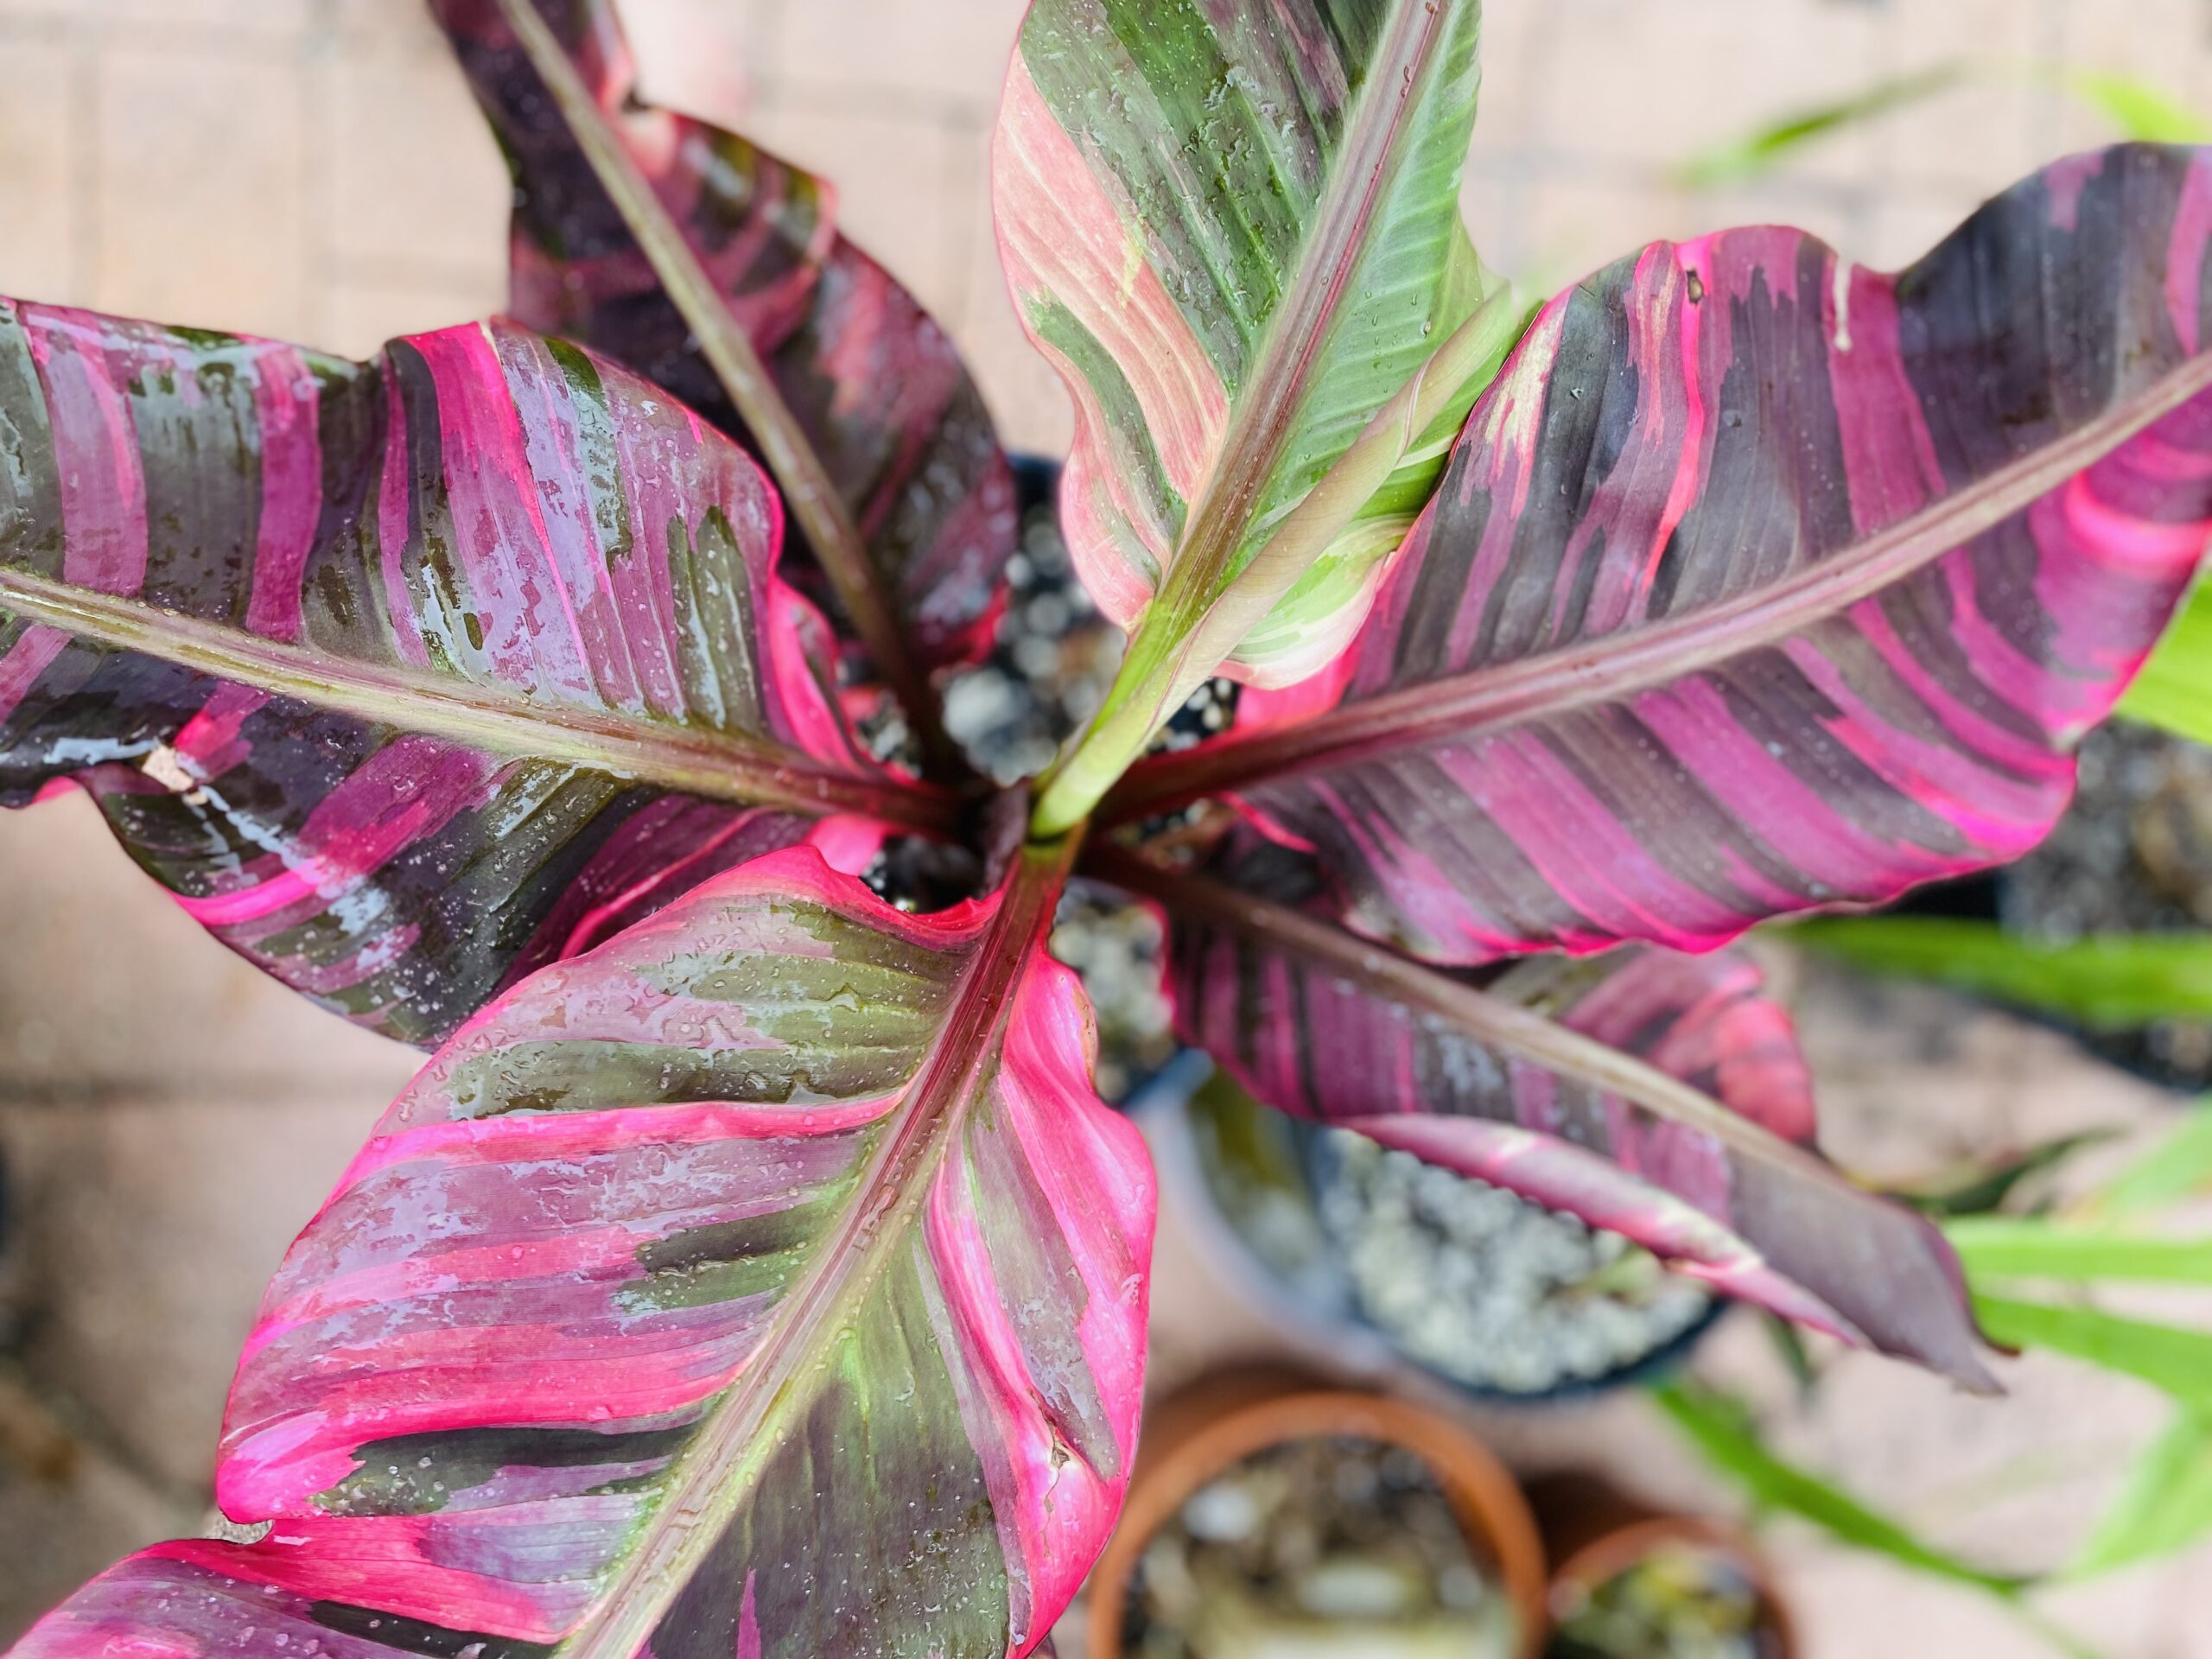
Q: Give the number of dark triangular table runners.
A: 0